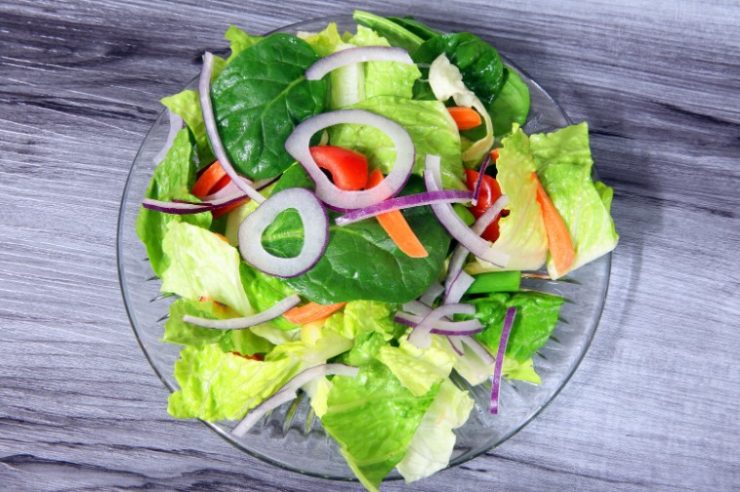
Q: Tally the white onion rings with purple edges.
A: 2